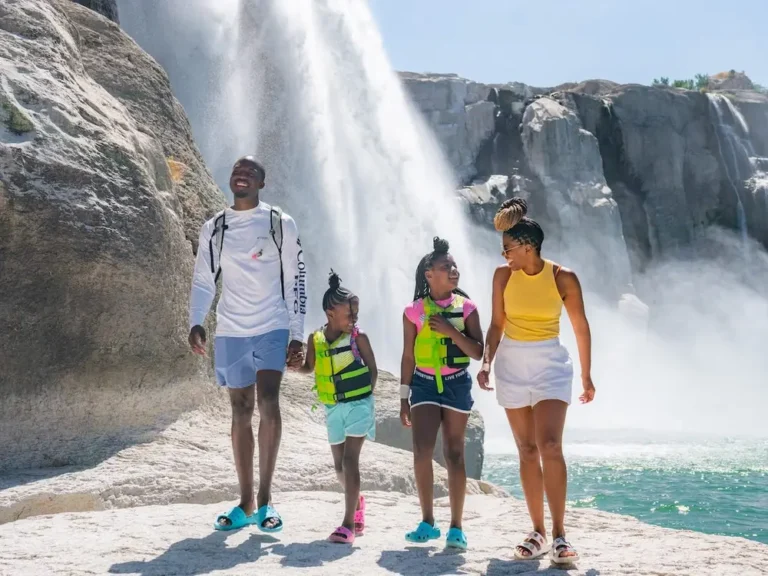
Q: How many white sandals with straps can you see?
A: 2